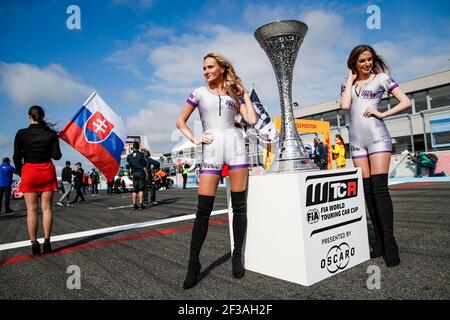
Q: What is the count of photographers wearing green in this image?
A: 1